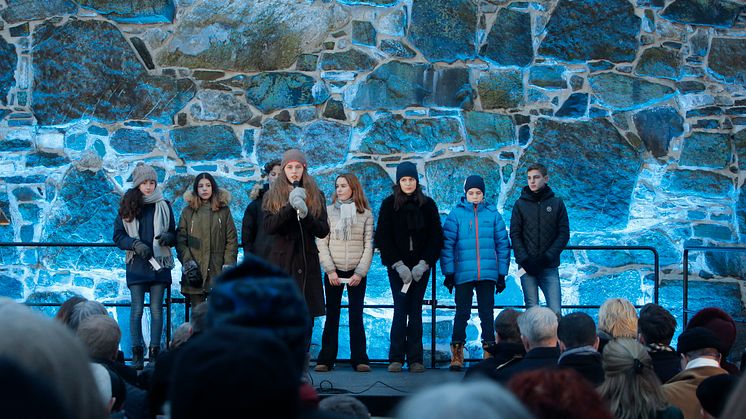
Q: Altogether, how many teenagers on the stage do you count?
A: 8